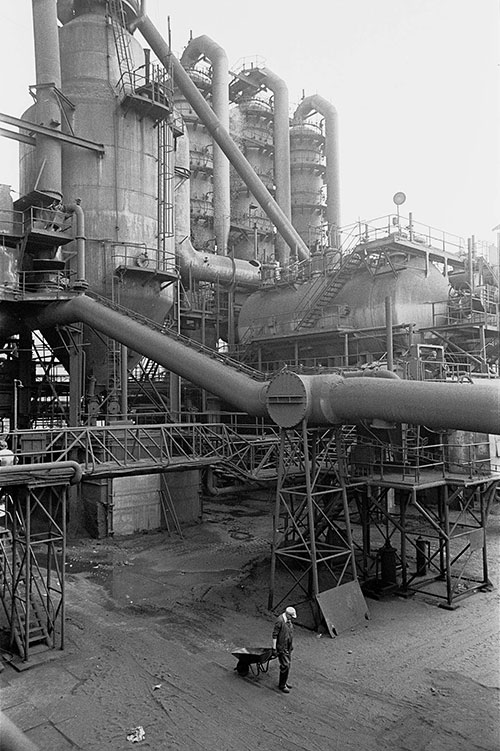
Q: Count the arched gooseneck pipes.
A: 3